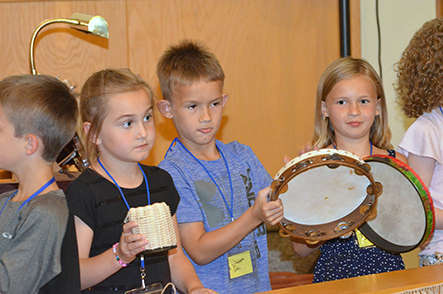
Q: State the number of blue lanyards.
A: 5